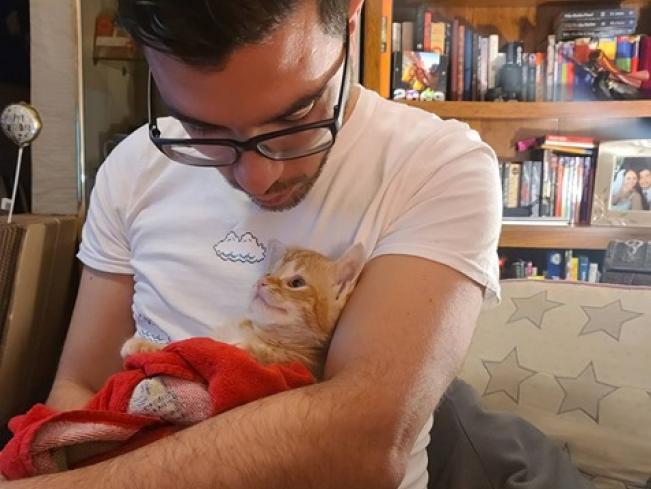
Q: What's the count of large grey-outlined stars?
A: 4